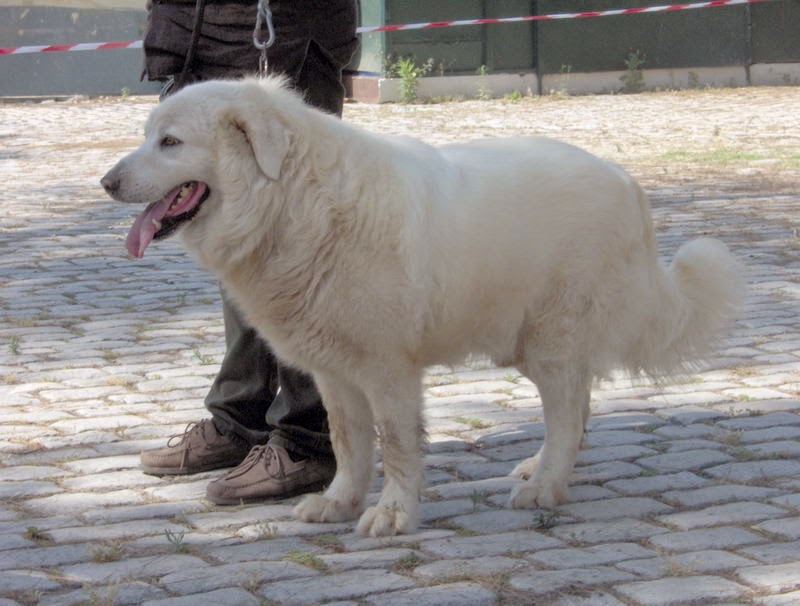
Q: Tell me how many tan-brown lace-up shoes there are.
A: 2